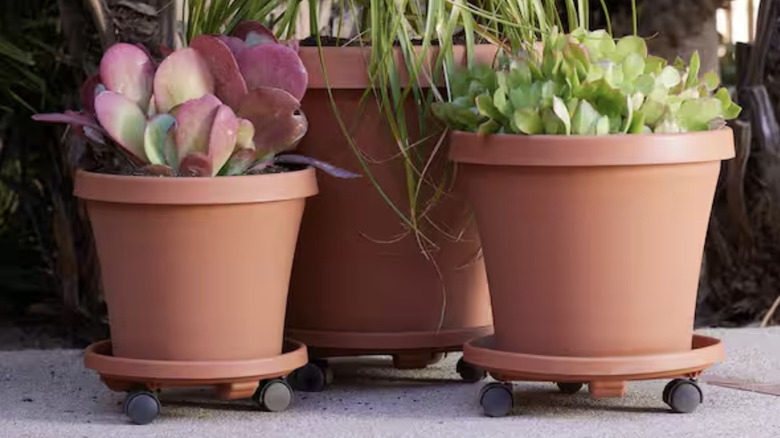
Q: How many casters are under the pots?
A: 7